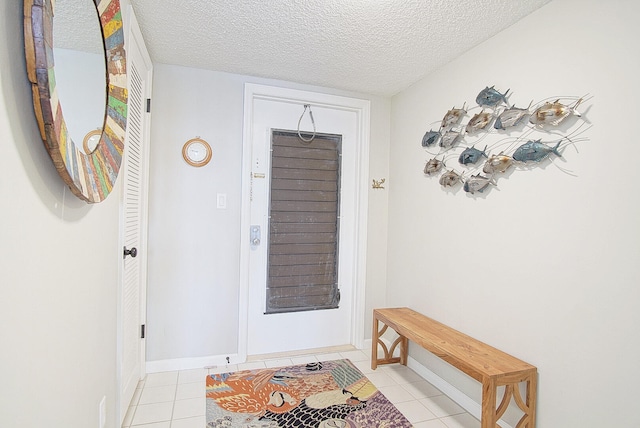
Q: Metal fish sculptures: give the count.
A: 13